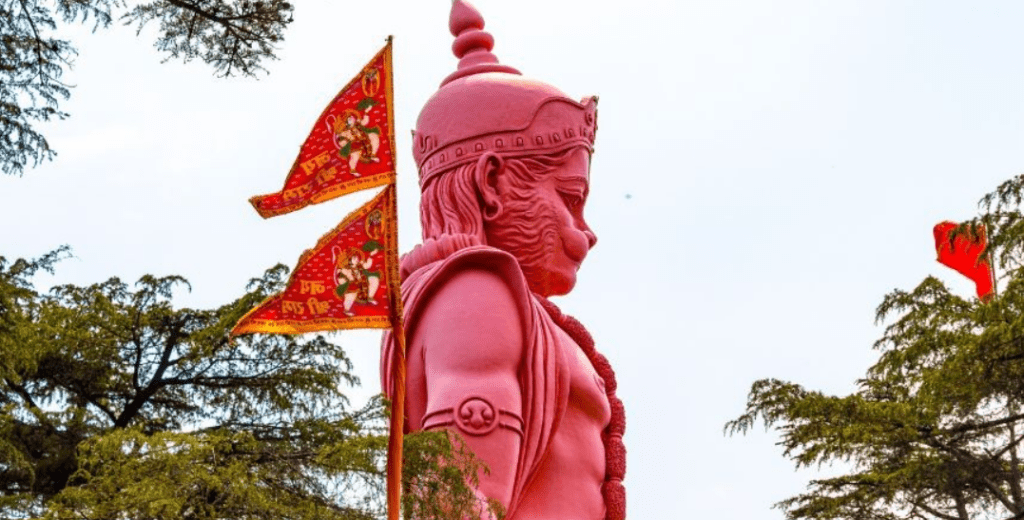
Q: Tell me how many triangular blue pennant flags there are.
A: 0